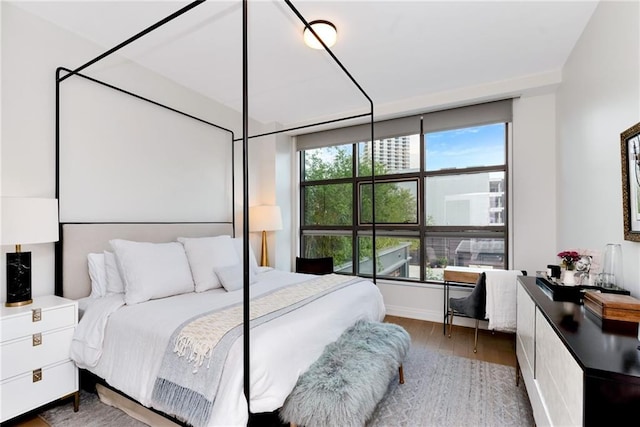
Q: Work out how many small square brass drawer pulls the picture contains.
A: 3